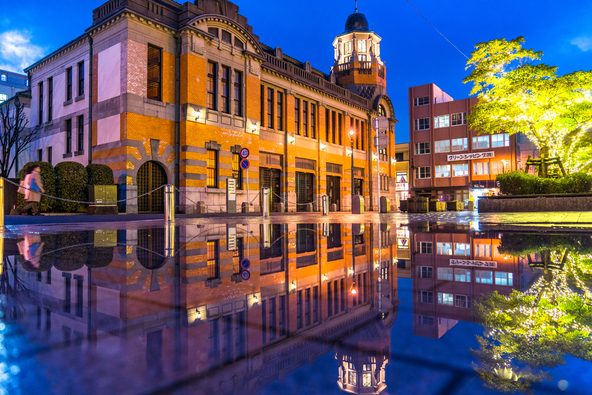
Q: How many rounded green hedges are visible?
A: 3